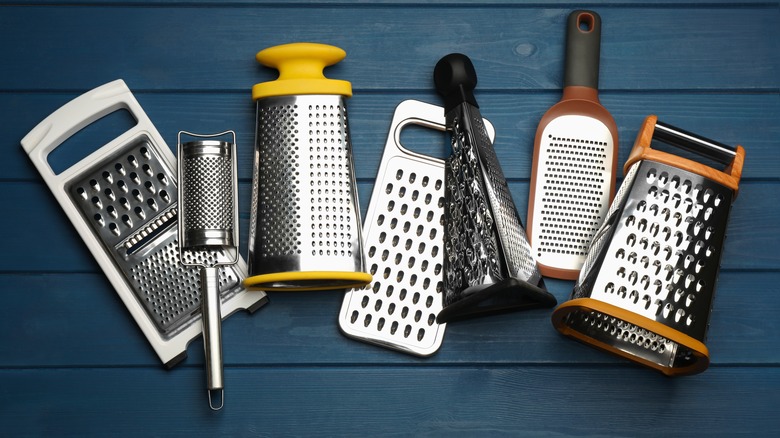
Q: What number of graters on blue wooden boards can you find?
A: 7